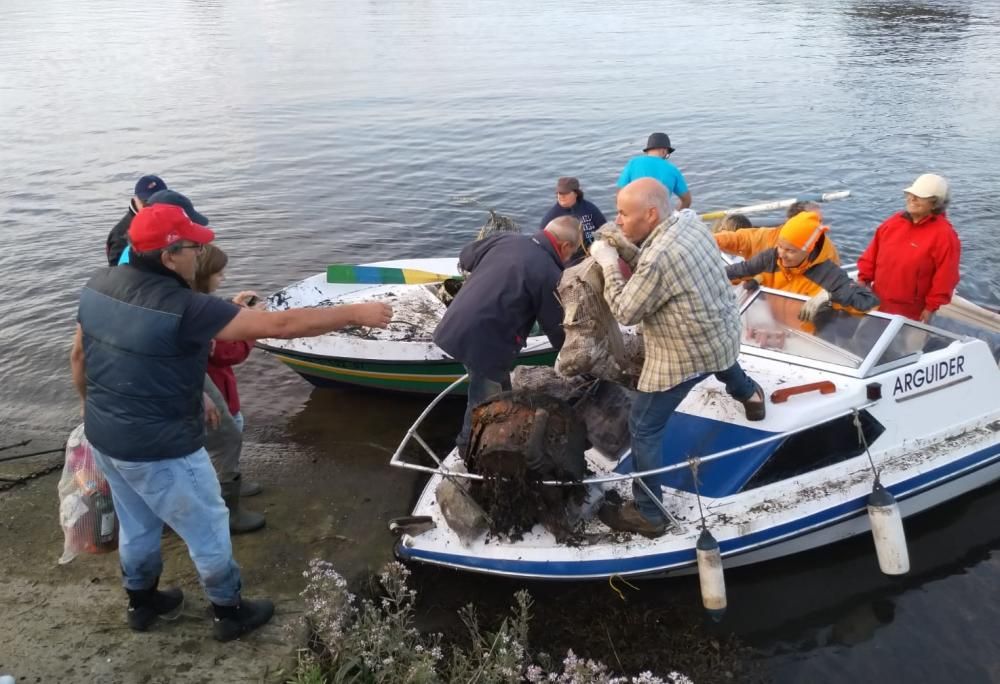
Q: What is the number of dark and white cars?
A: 0